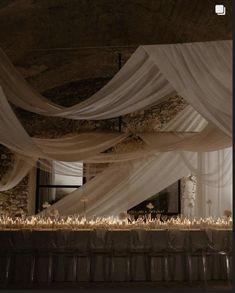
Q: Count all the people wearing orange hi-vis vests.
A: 0